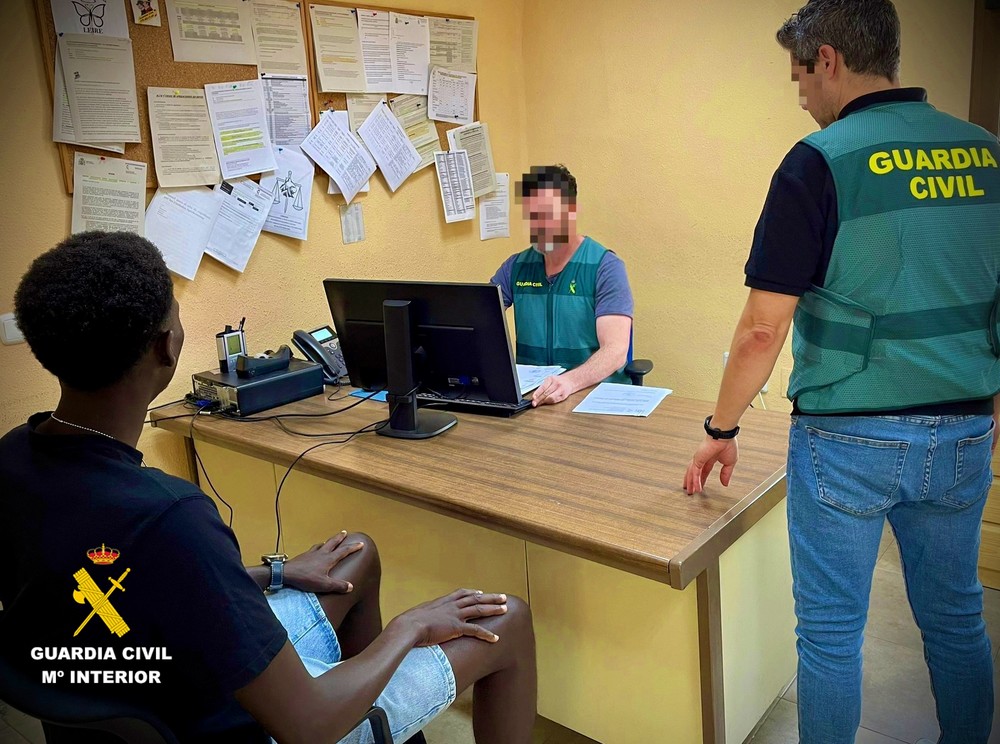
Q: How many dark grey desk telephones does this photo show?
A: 1